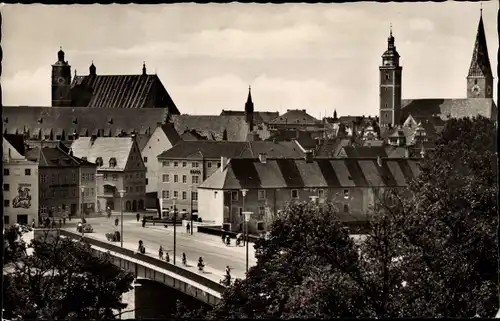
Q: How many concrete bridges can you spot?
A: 1